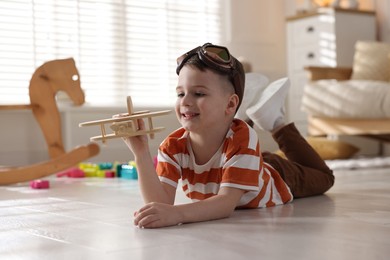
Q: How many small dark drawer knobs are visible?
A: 2